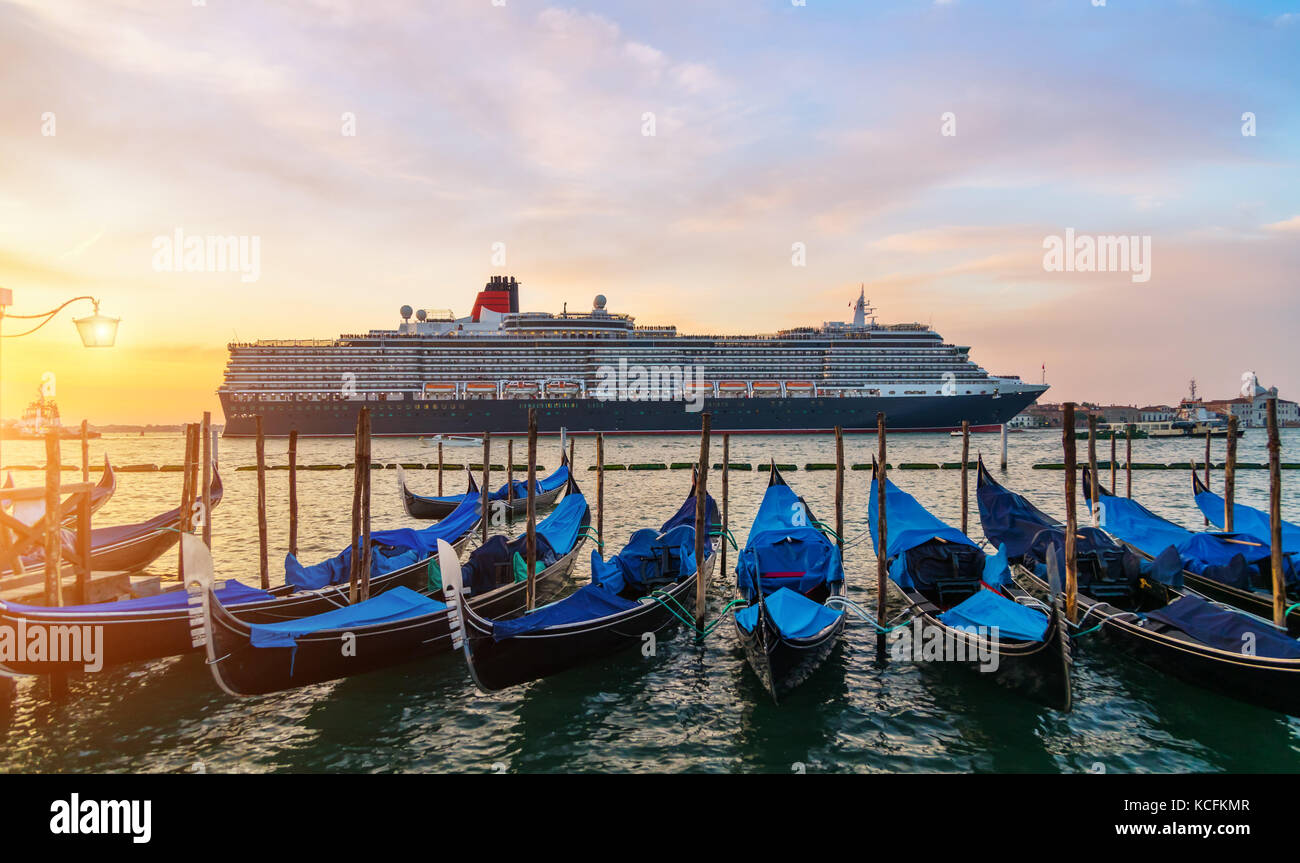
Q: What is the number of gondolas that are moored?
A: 12